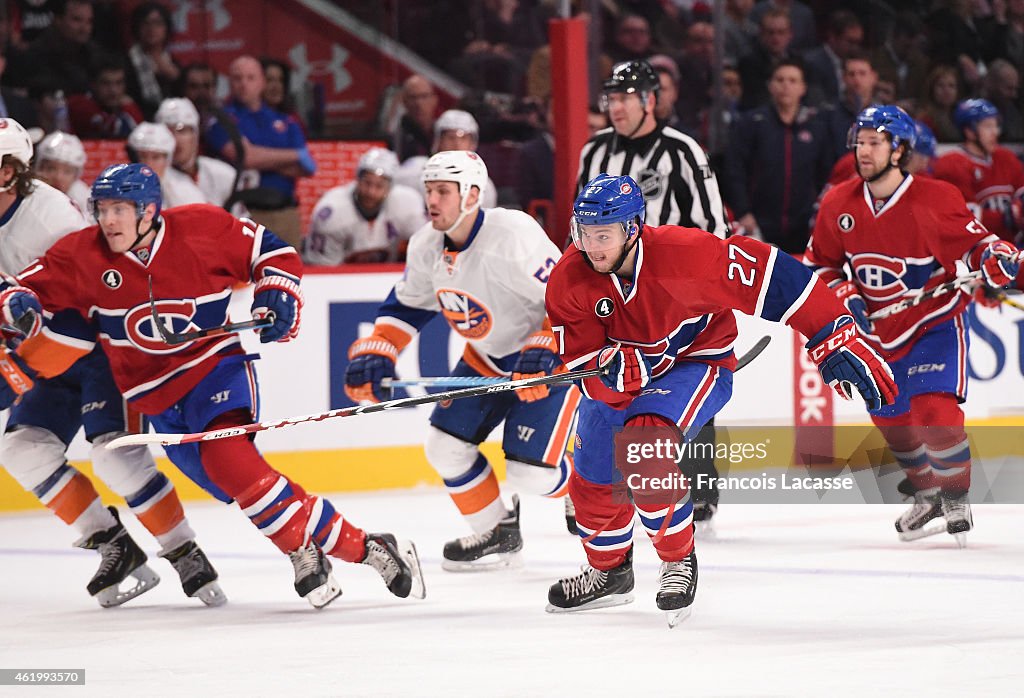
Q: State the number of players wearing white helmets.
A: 7